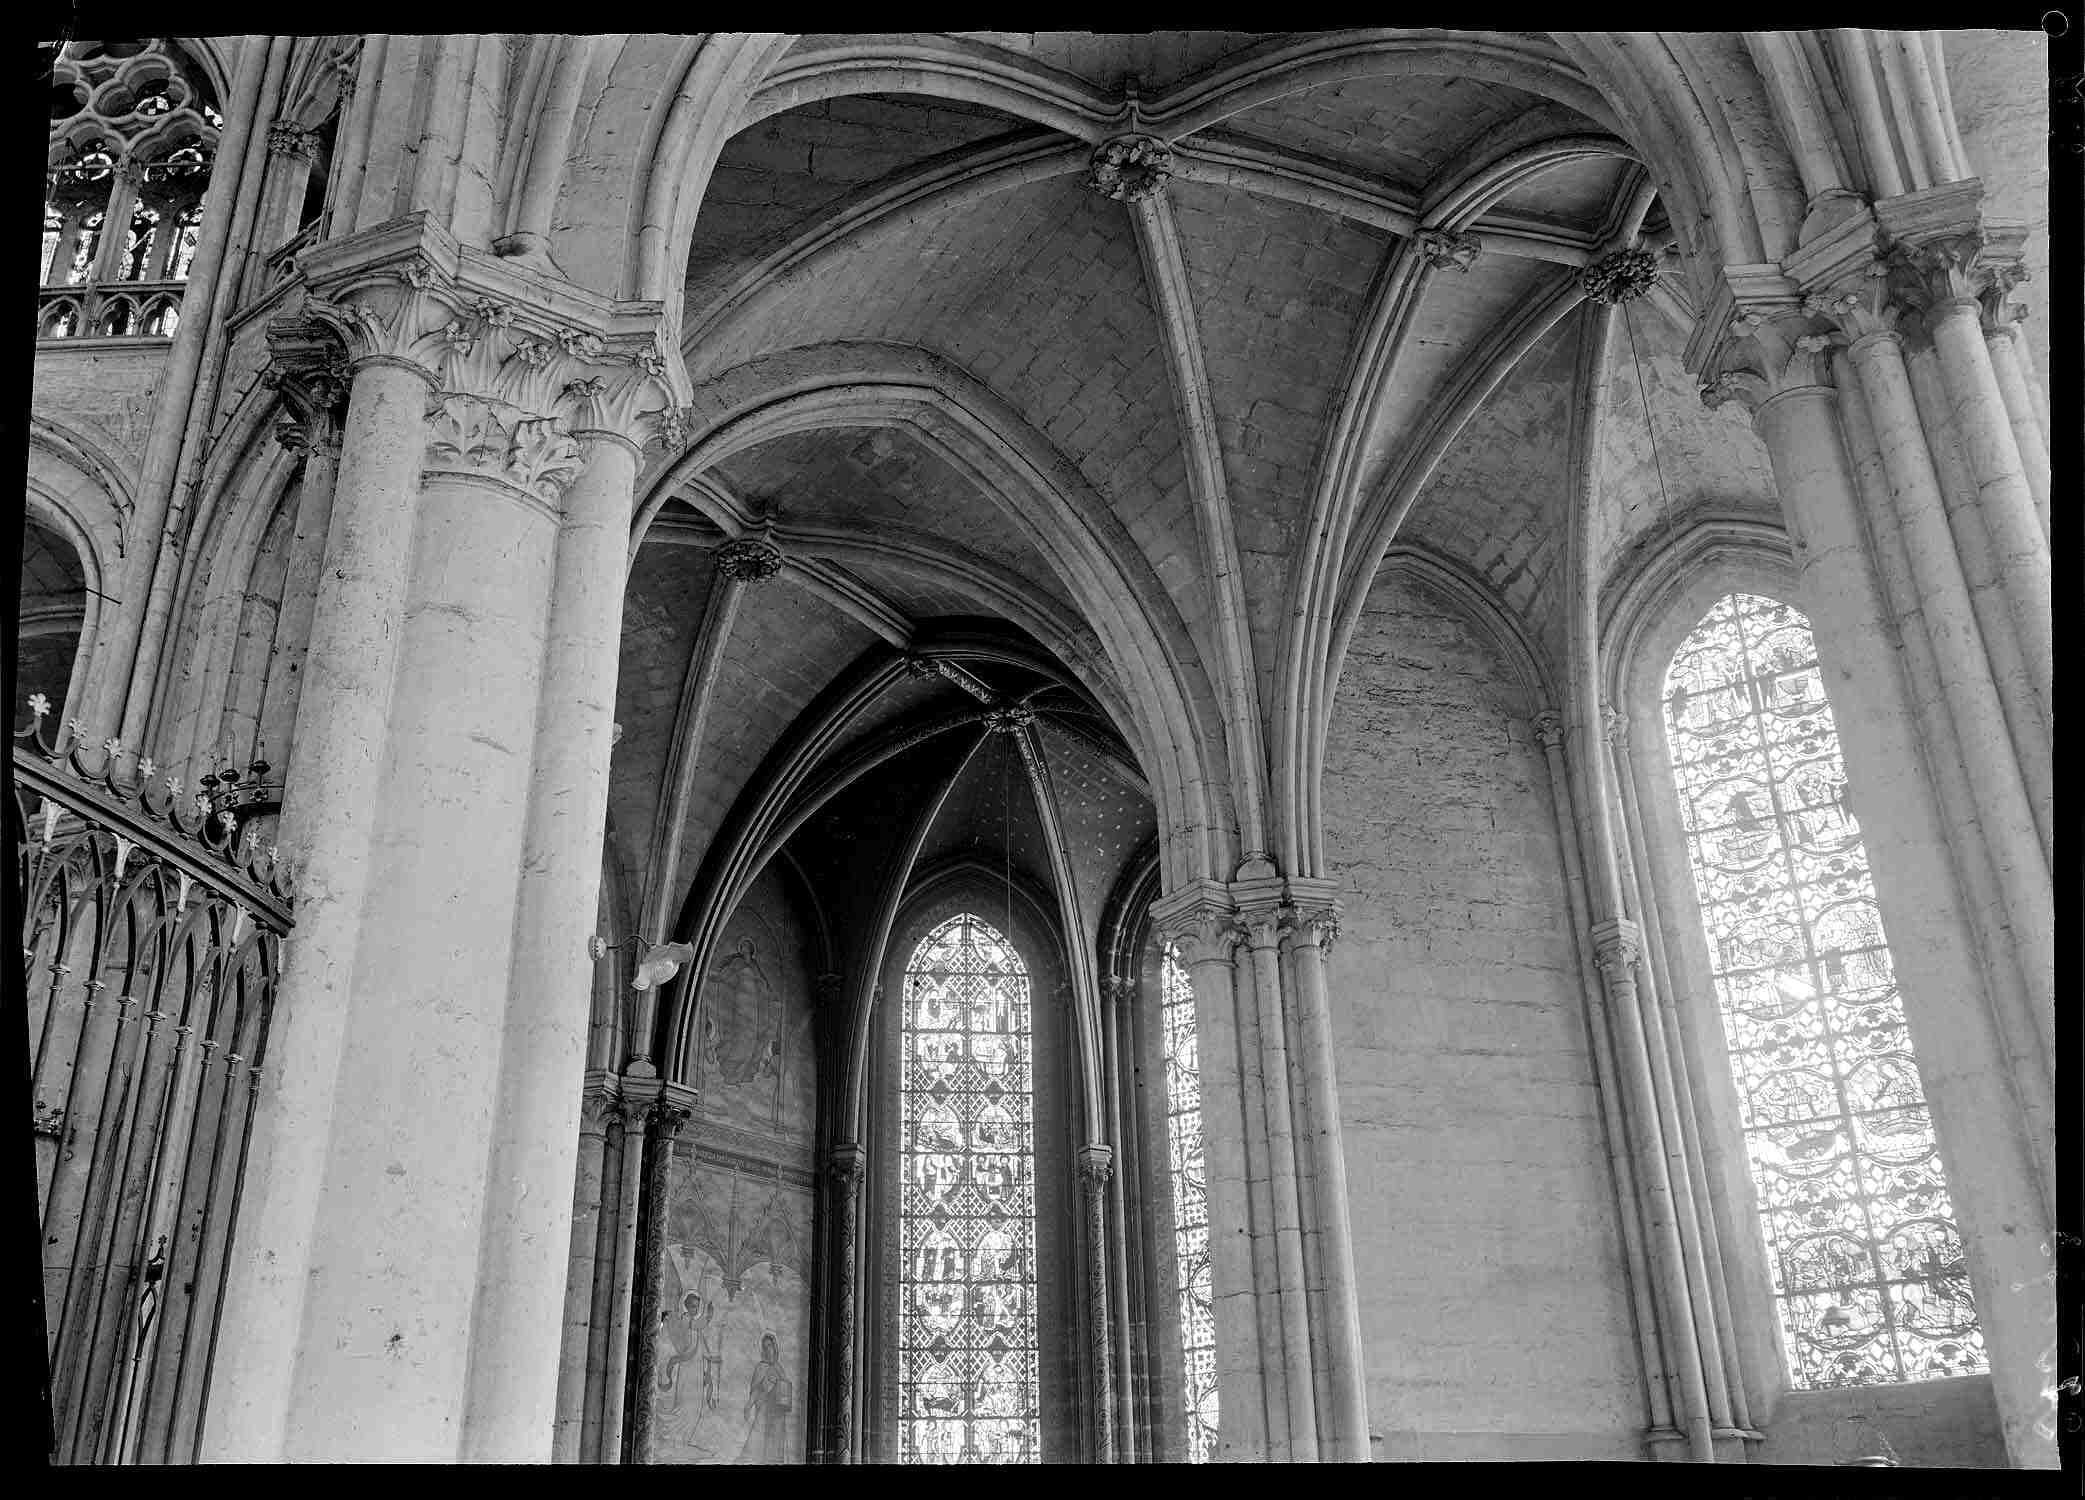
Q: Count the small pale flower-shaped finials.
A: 9